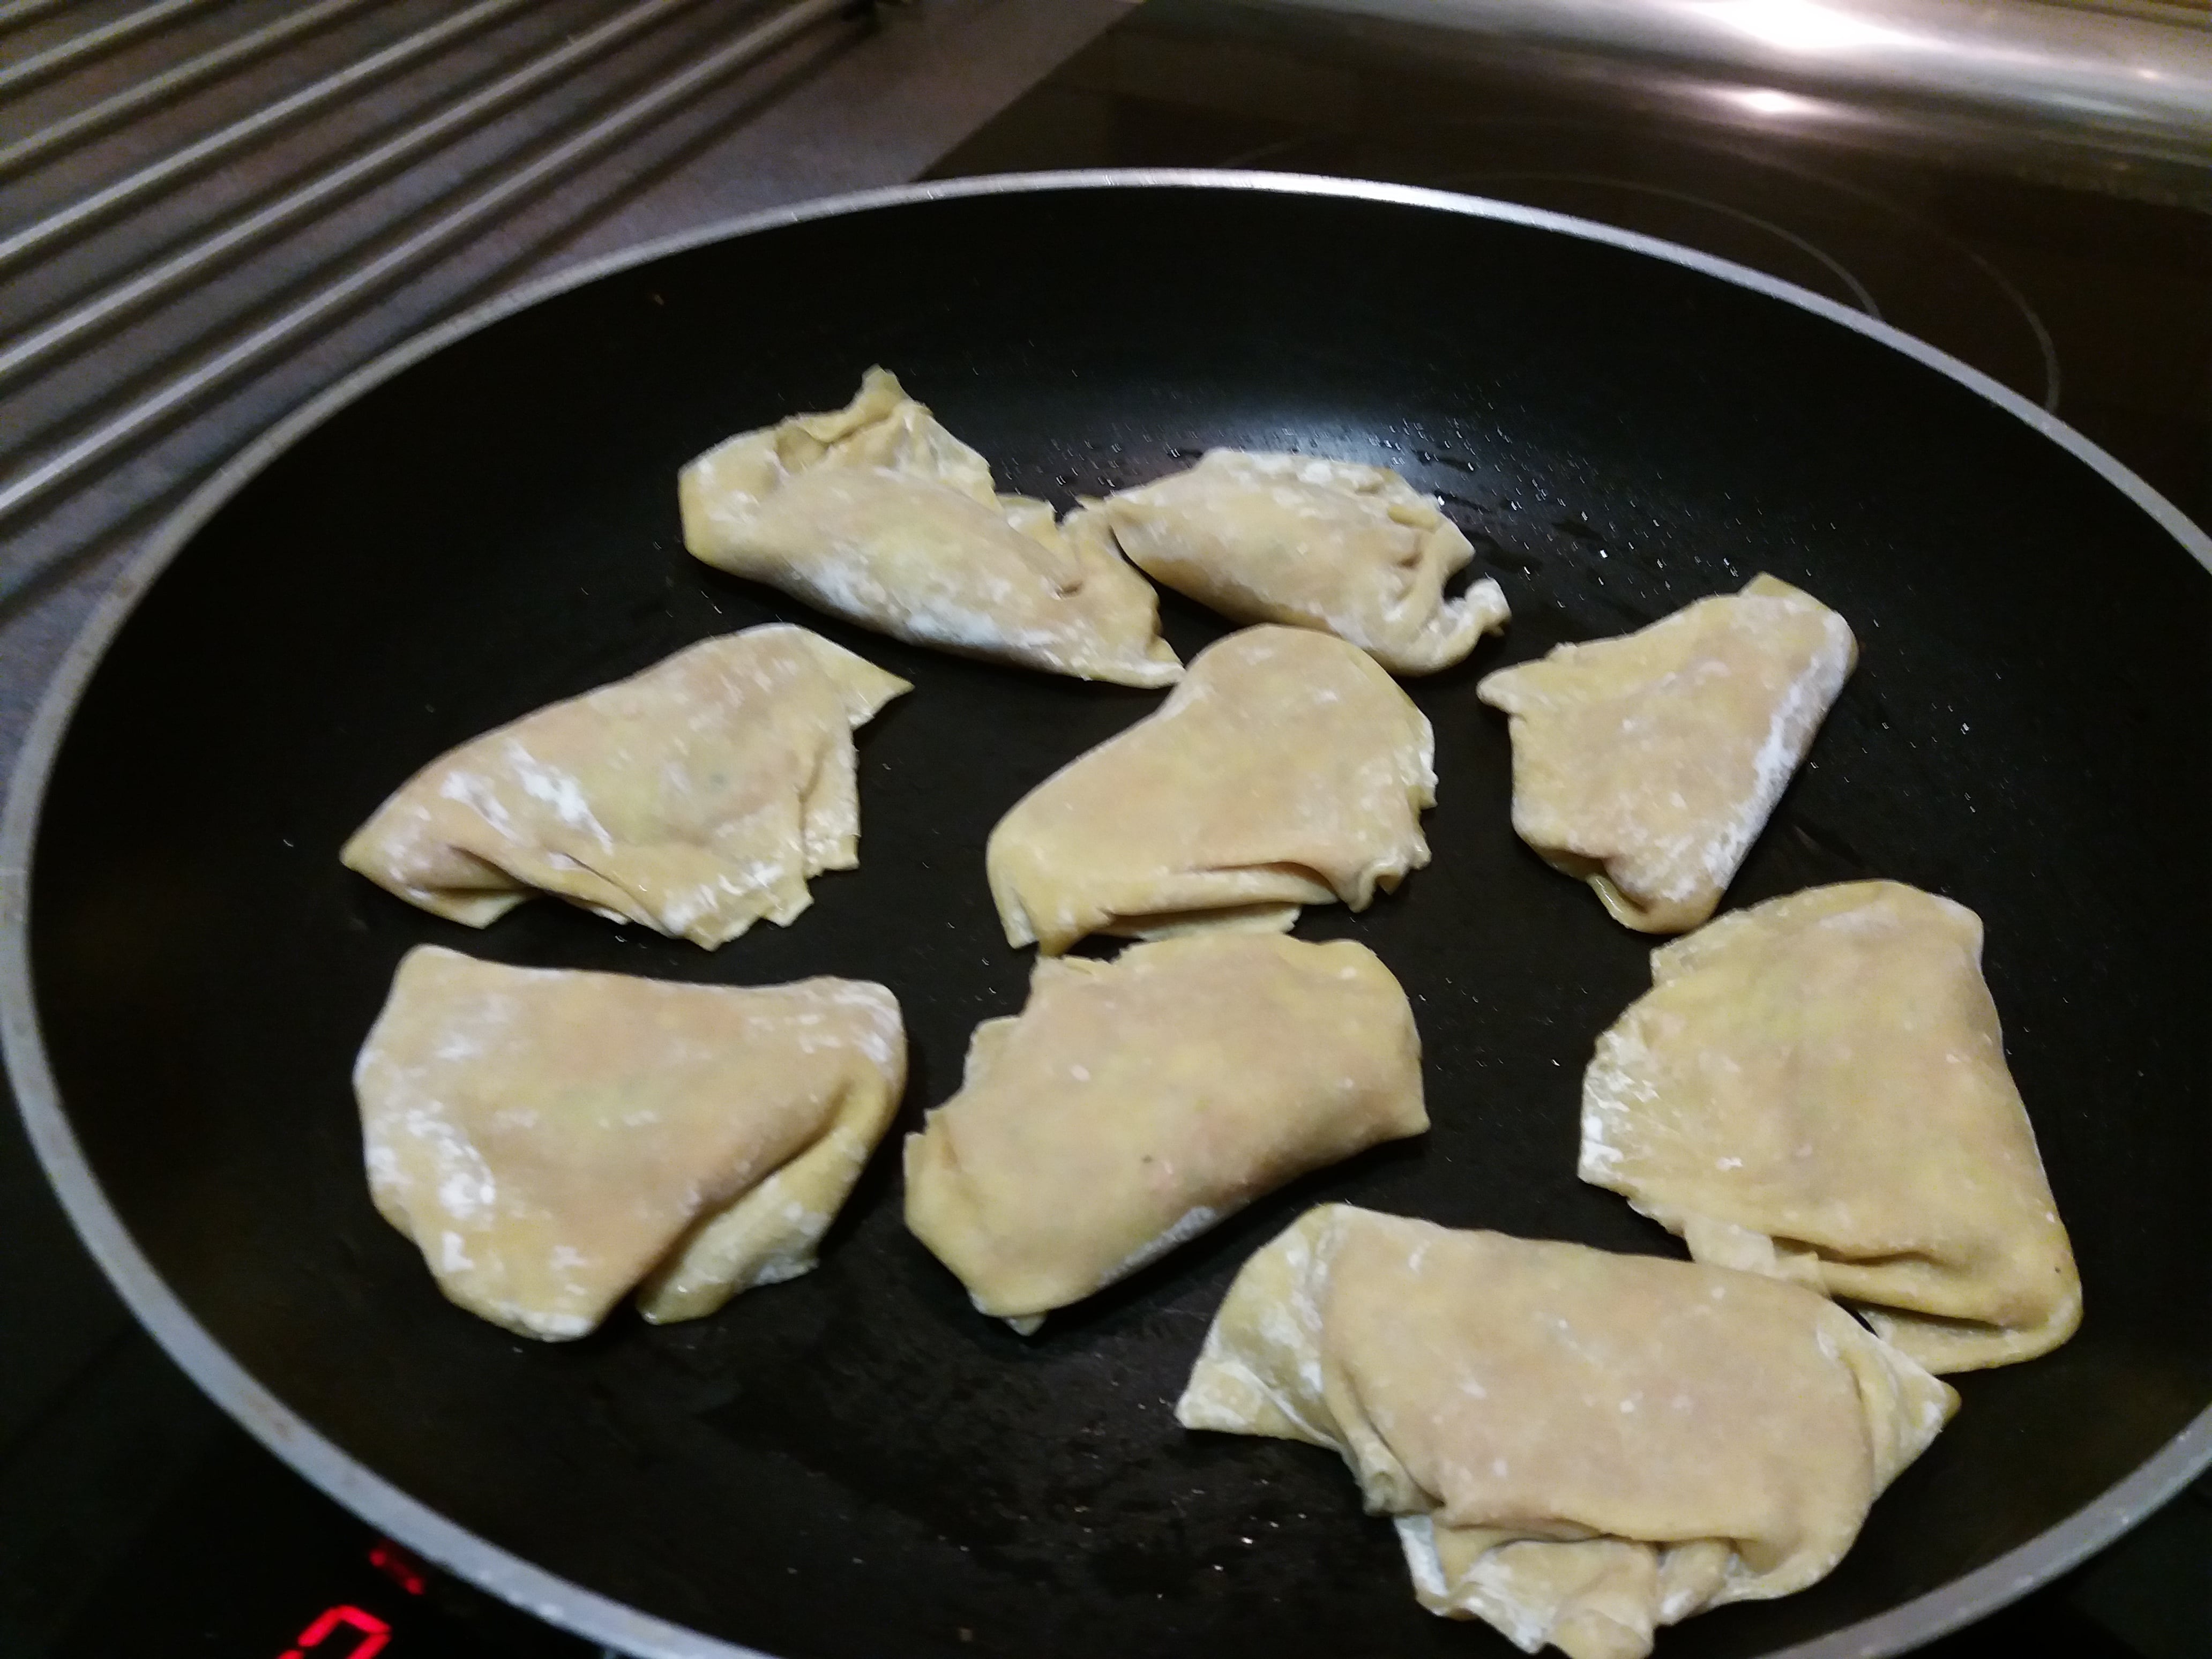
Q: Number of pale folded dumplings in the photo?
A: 9